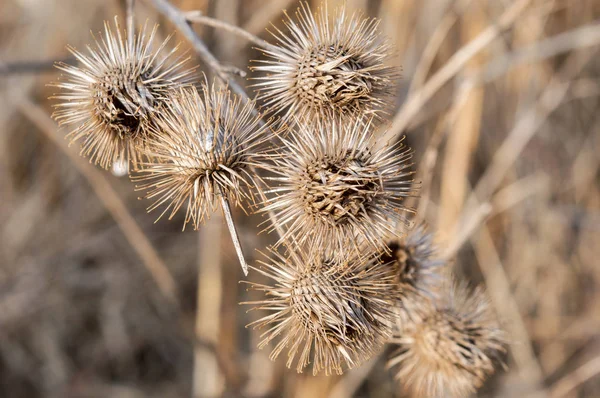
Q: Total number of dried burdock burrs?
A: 7